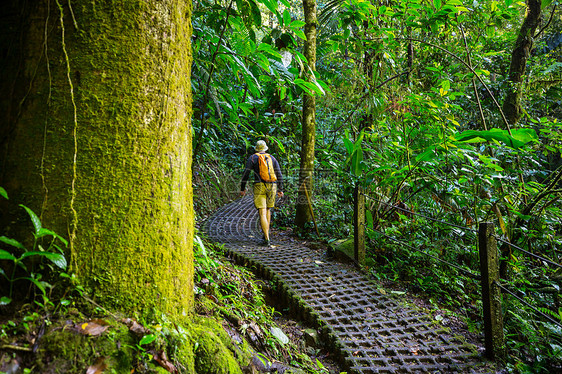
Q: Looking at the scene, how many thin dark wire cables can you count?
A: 2